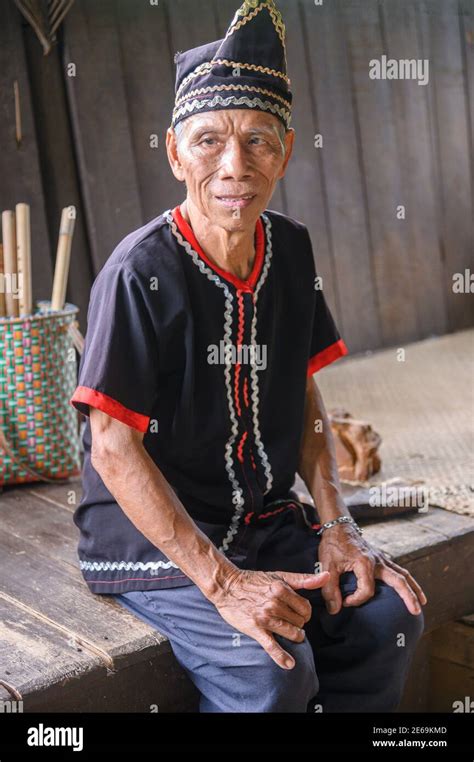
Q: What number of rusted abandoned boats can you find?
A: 0